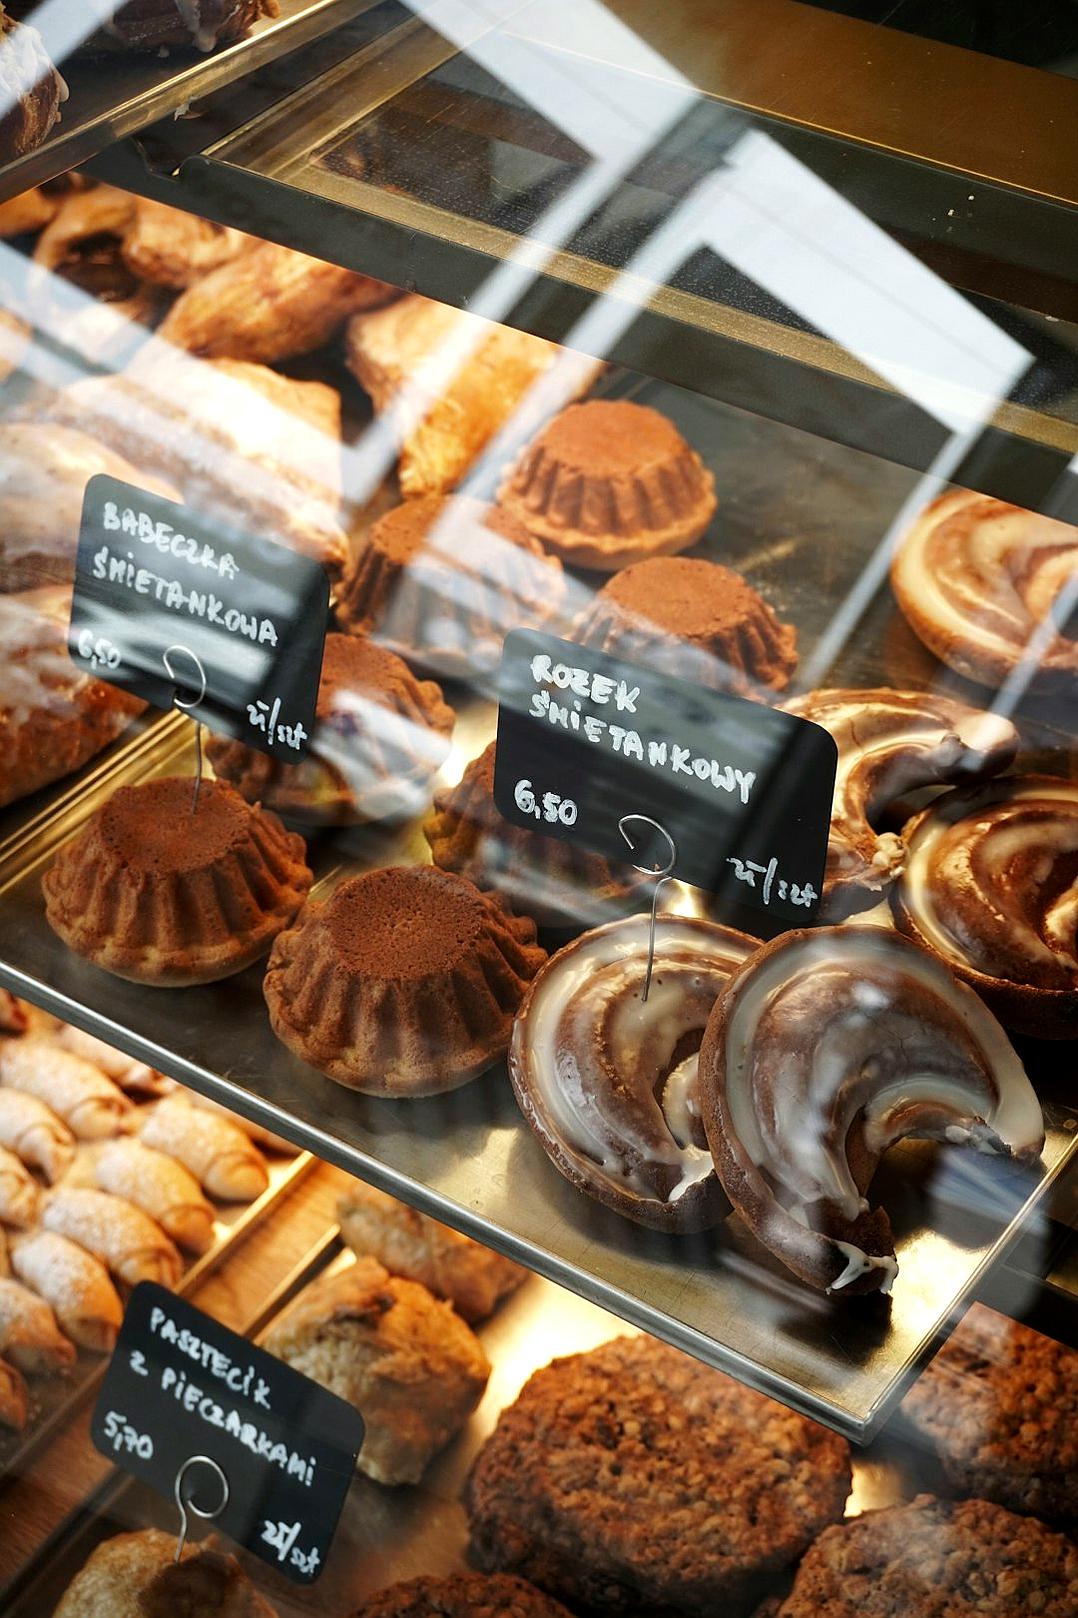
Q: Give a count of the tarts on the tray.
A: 7